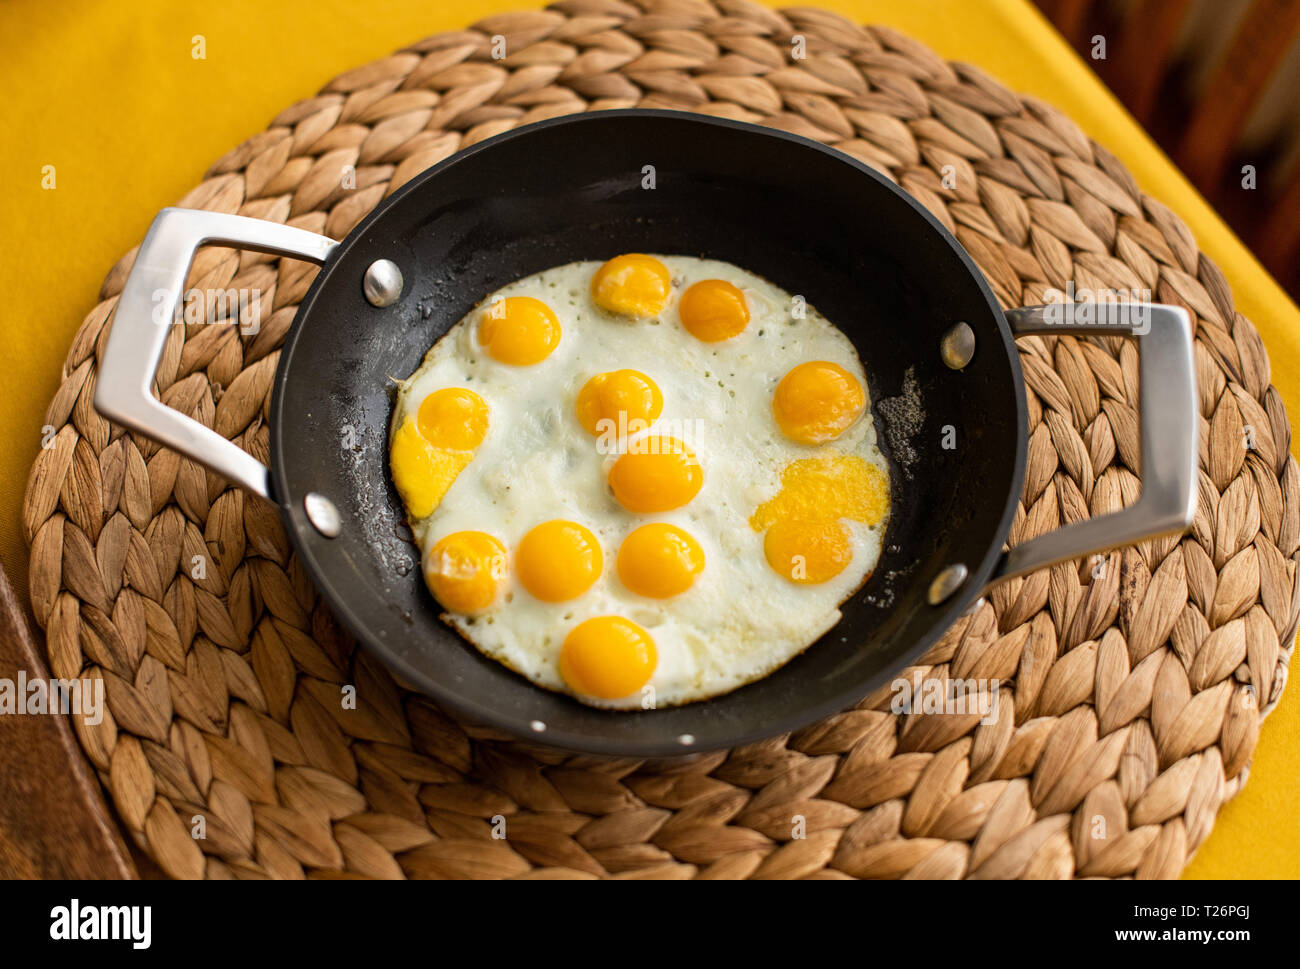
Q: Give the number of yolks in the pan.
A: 12